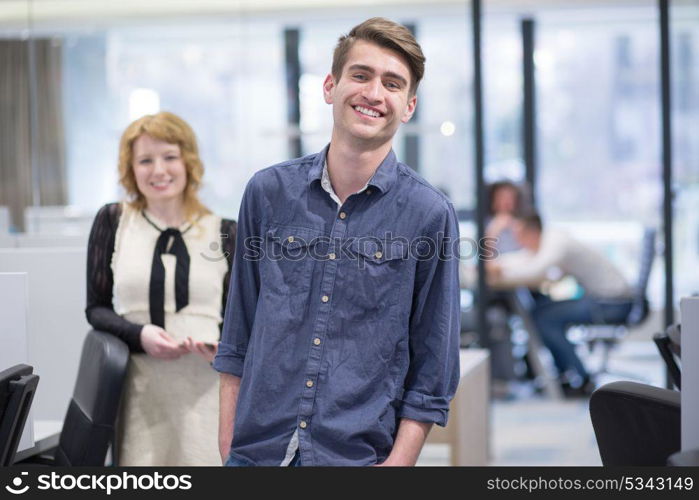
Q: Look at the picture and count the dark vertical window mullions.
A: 5